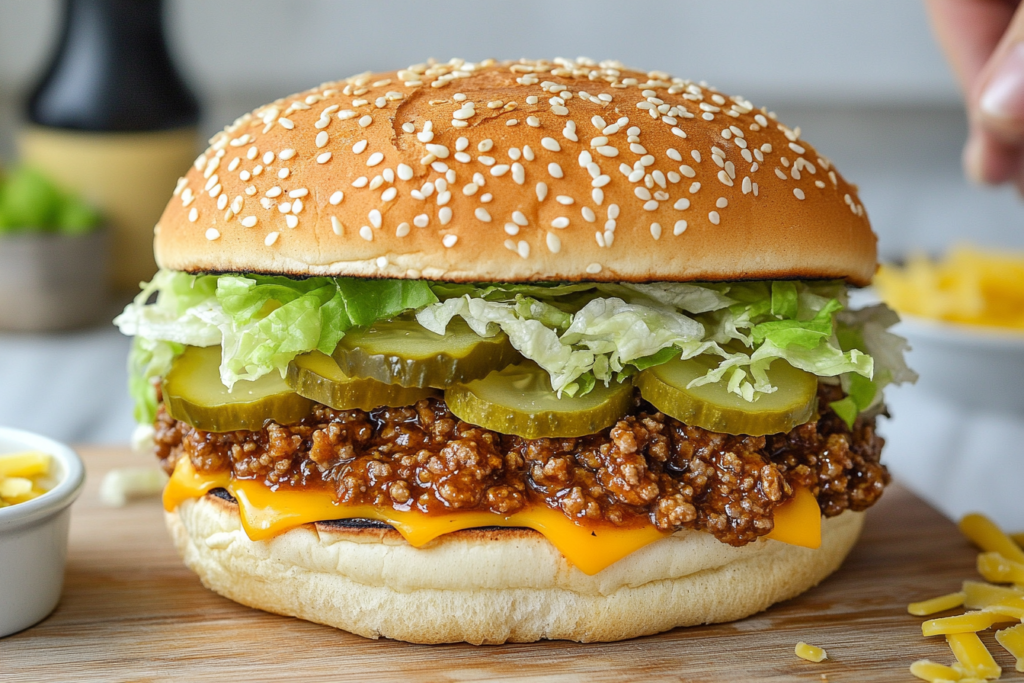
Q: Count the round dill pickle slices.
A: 5